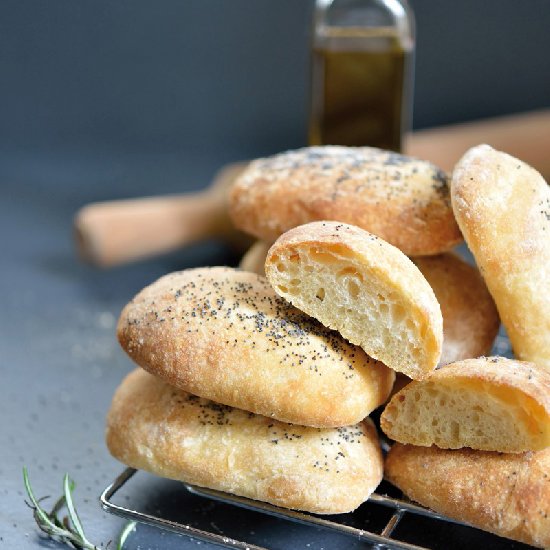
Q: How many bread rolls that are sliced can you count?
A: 2